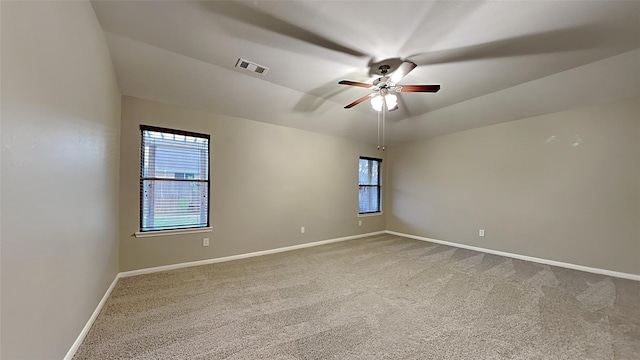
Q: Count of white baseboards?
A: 3